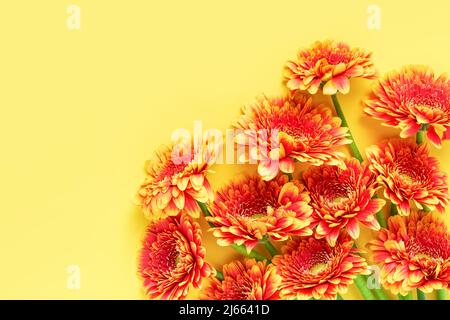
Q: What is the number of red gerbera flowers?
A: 11